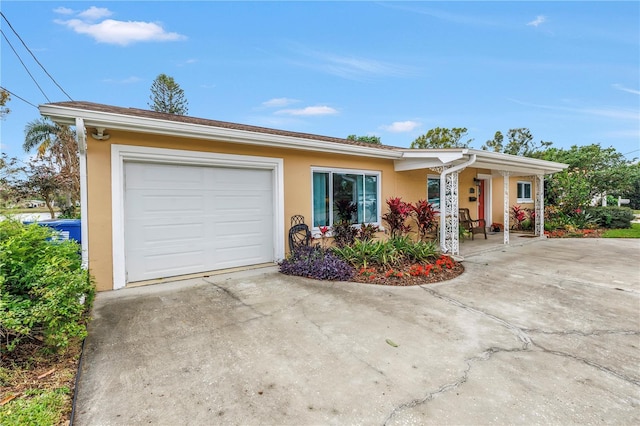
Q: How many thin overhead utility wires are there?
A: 3